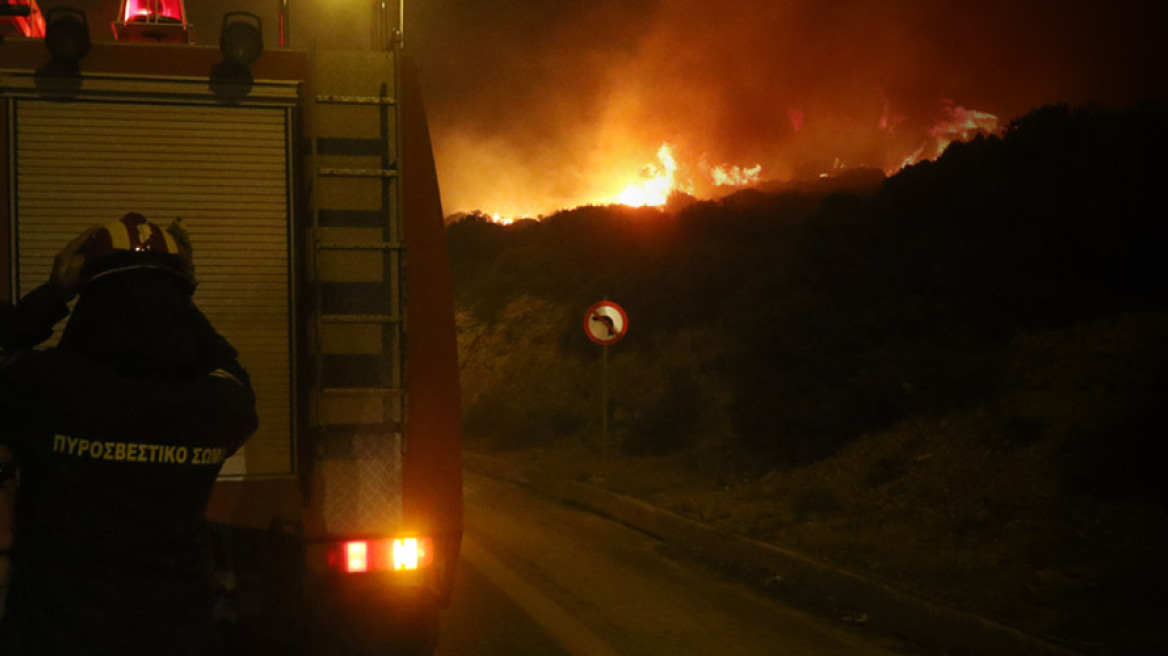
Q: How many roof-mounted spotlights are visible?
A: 2